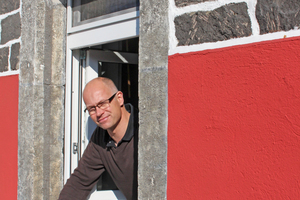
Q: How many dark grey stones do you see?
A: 7